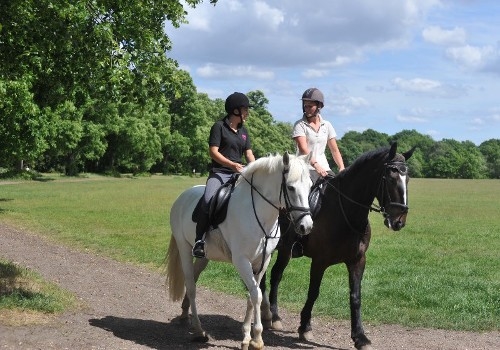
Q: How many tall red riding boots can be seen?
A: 0